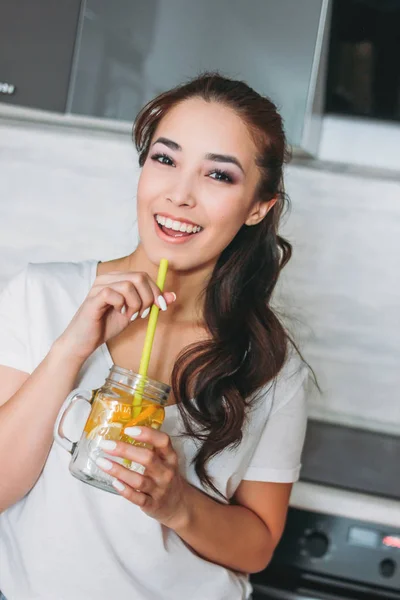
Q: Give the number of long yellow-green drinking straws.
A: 1